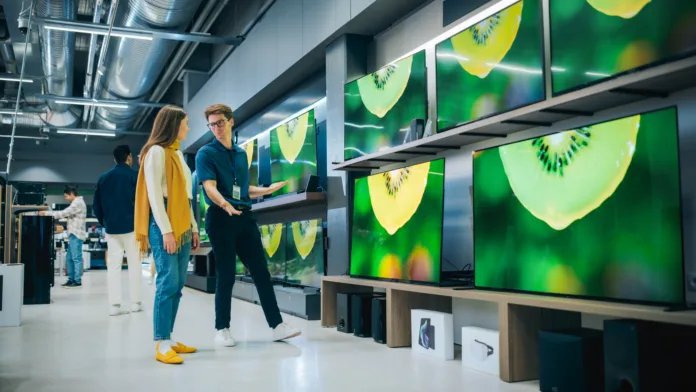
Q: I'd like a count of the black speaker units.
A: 5